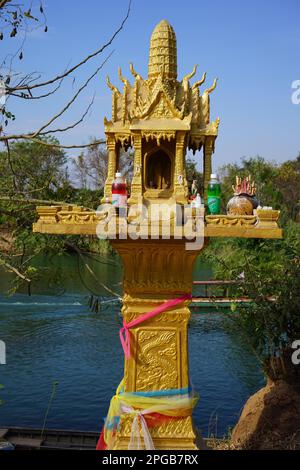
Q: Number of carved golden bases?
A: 1